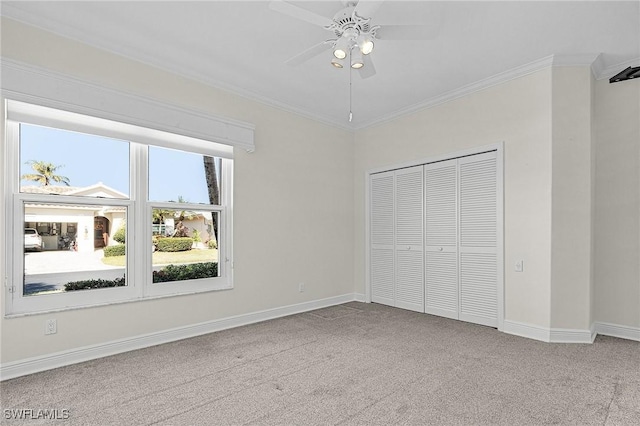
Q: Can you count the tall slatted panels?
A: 4